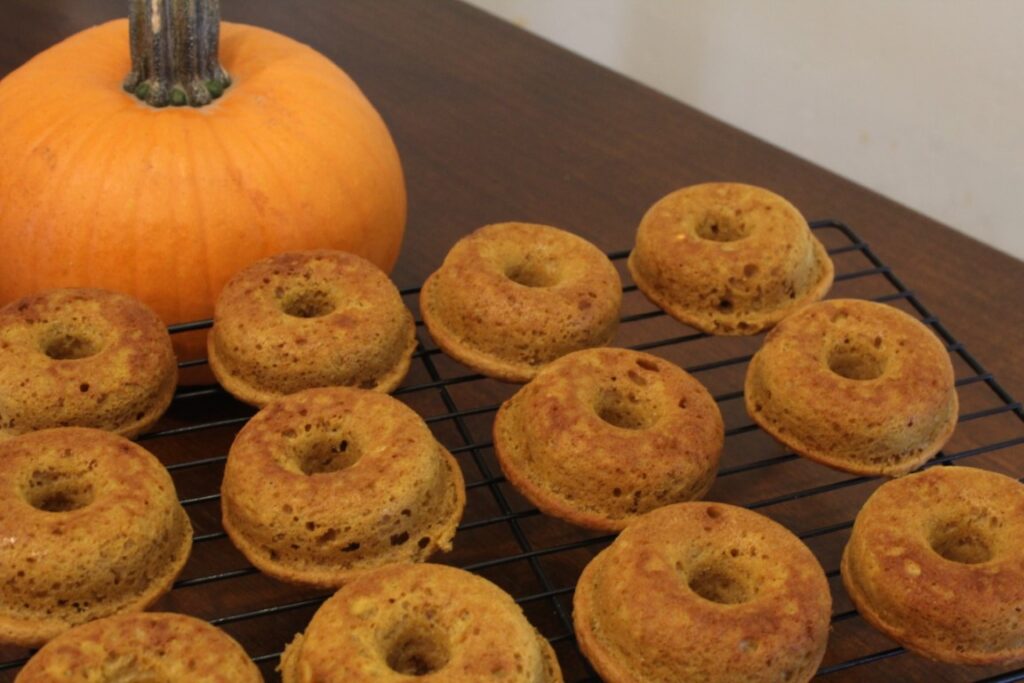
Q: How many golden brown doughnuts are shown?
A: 12